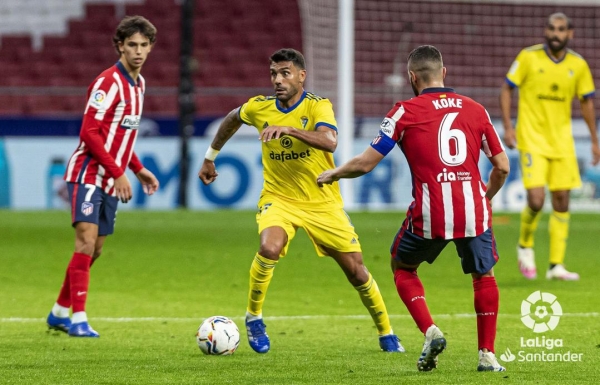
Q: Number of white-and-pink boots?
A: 2